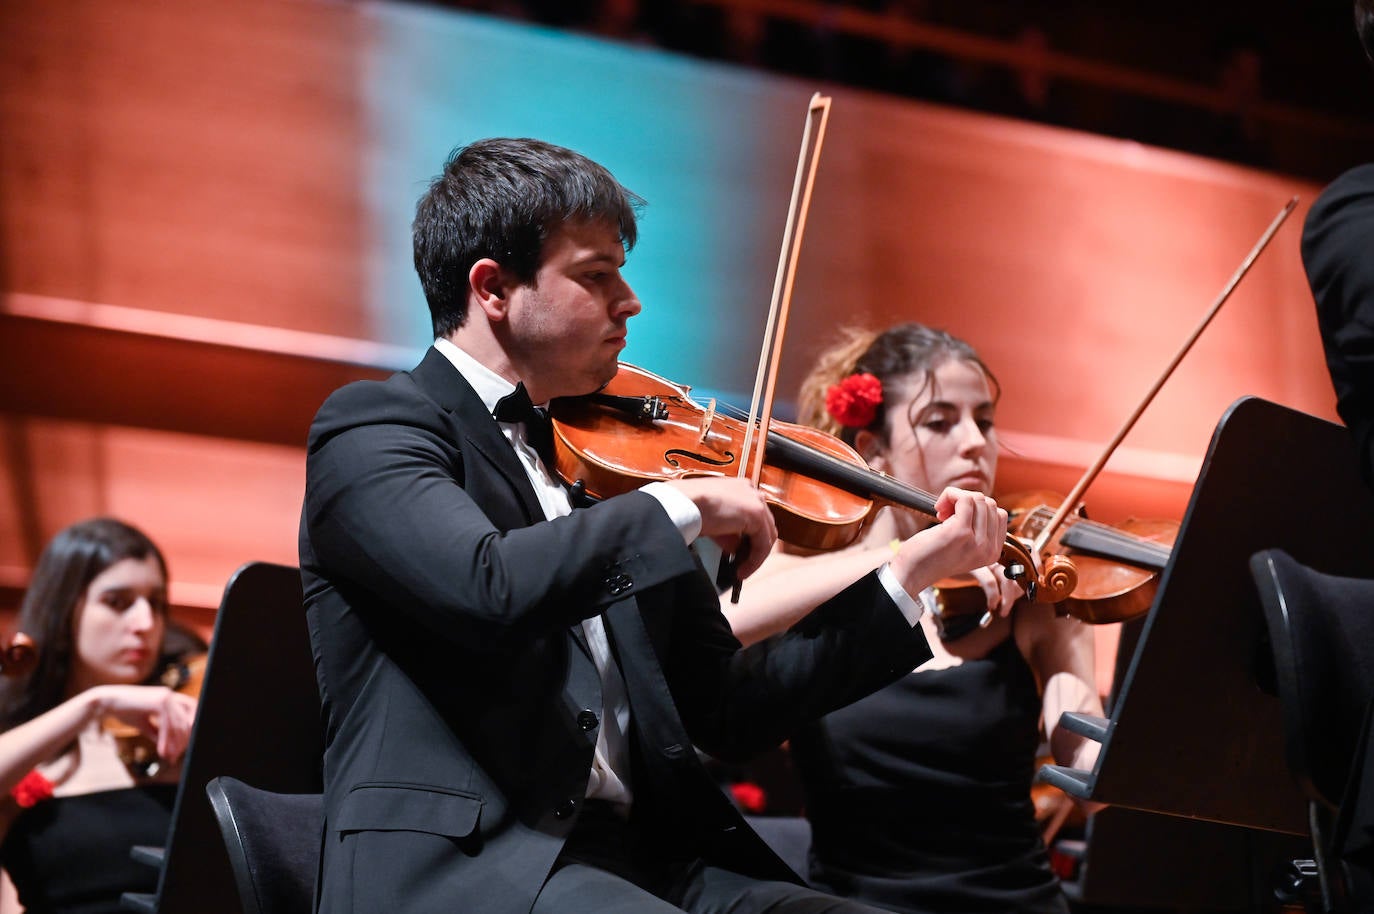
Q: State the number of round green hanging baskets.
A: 0